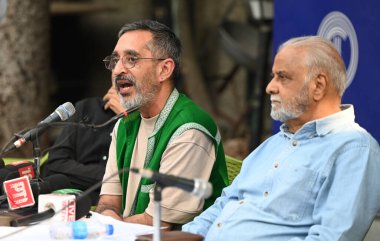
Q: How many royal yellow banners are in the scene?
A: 0